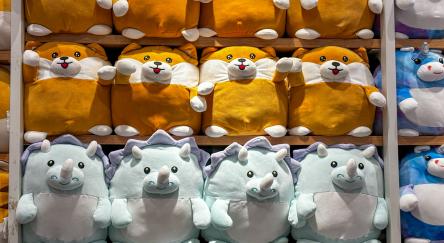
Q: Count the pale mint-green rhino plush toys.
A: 4